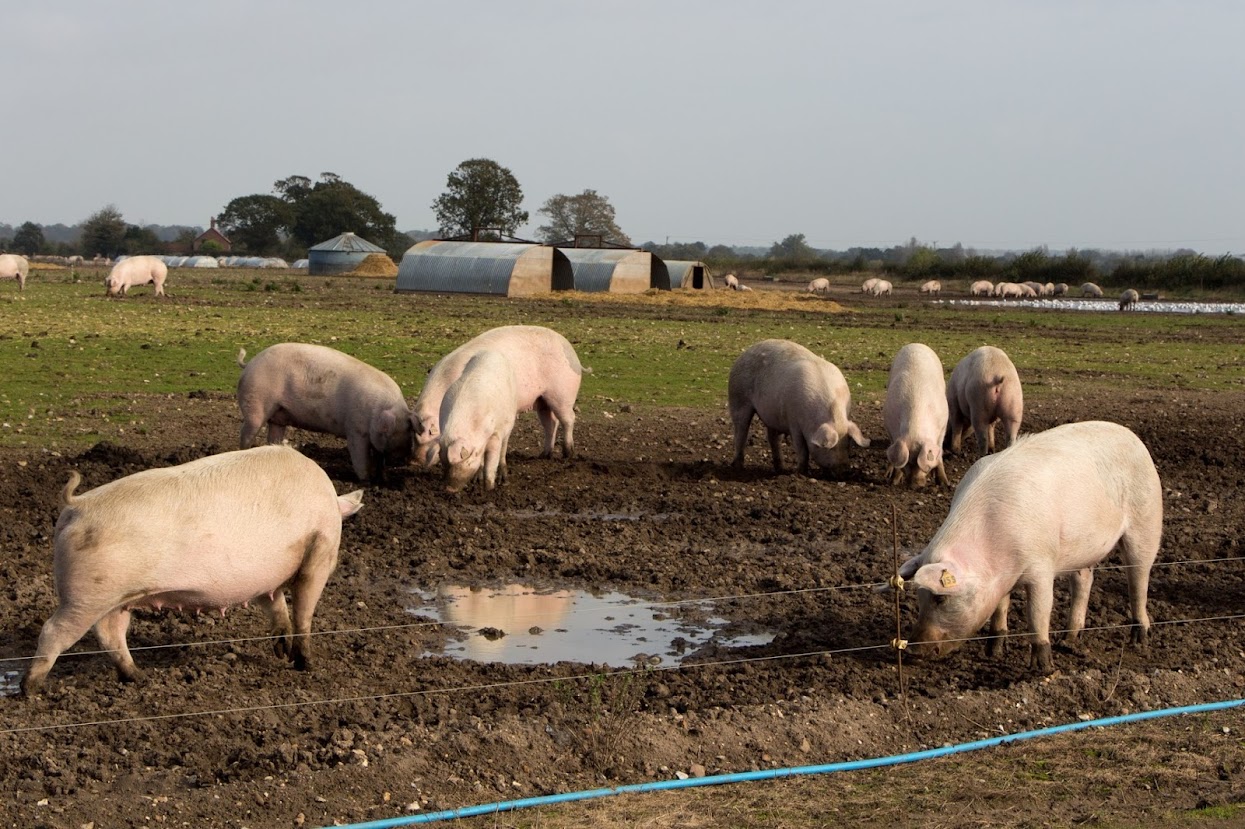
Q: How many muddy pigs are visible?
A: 8